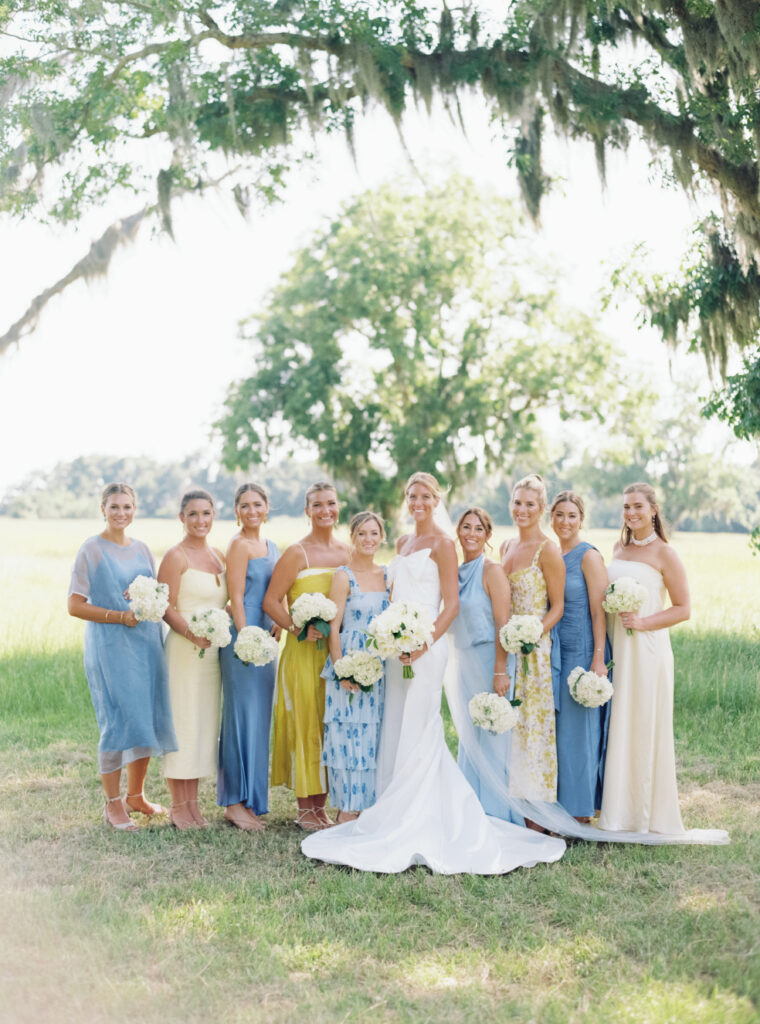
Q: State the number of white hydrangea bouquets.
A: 9